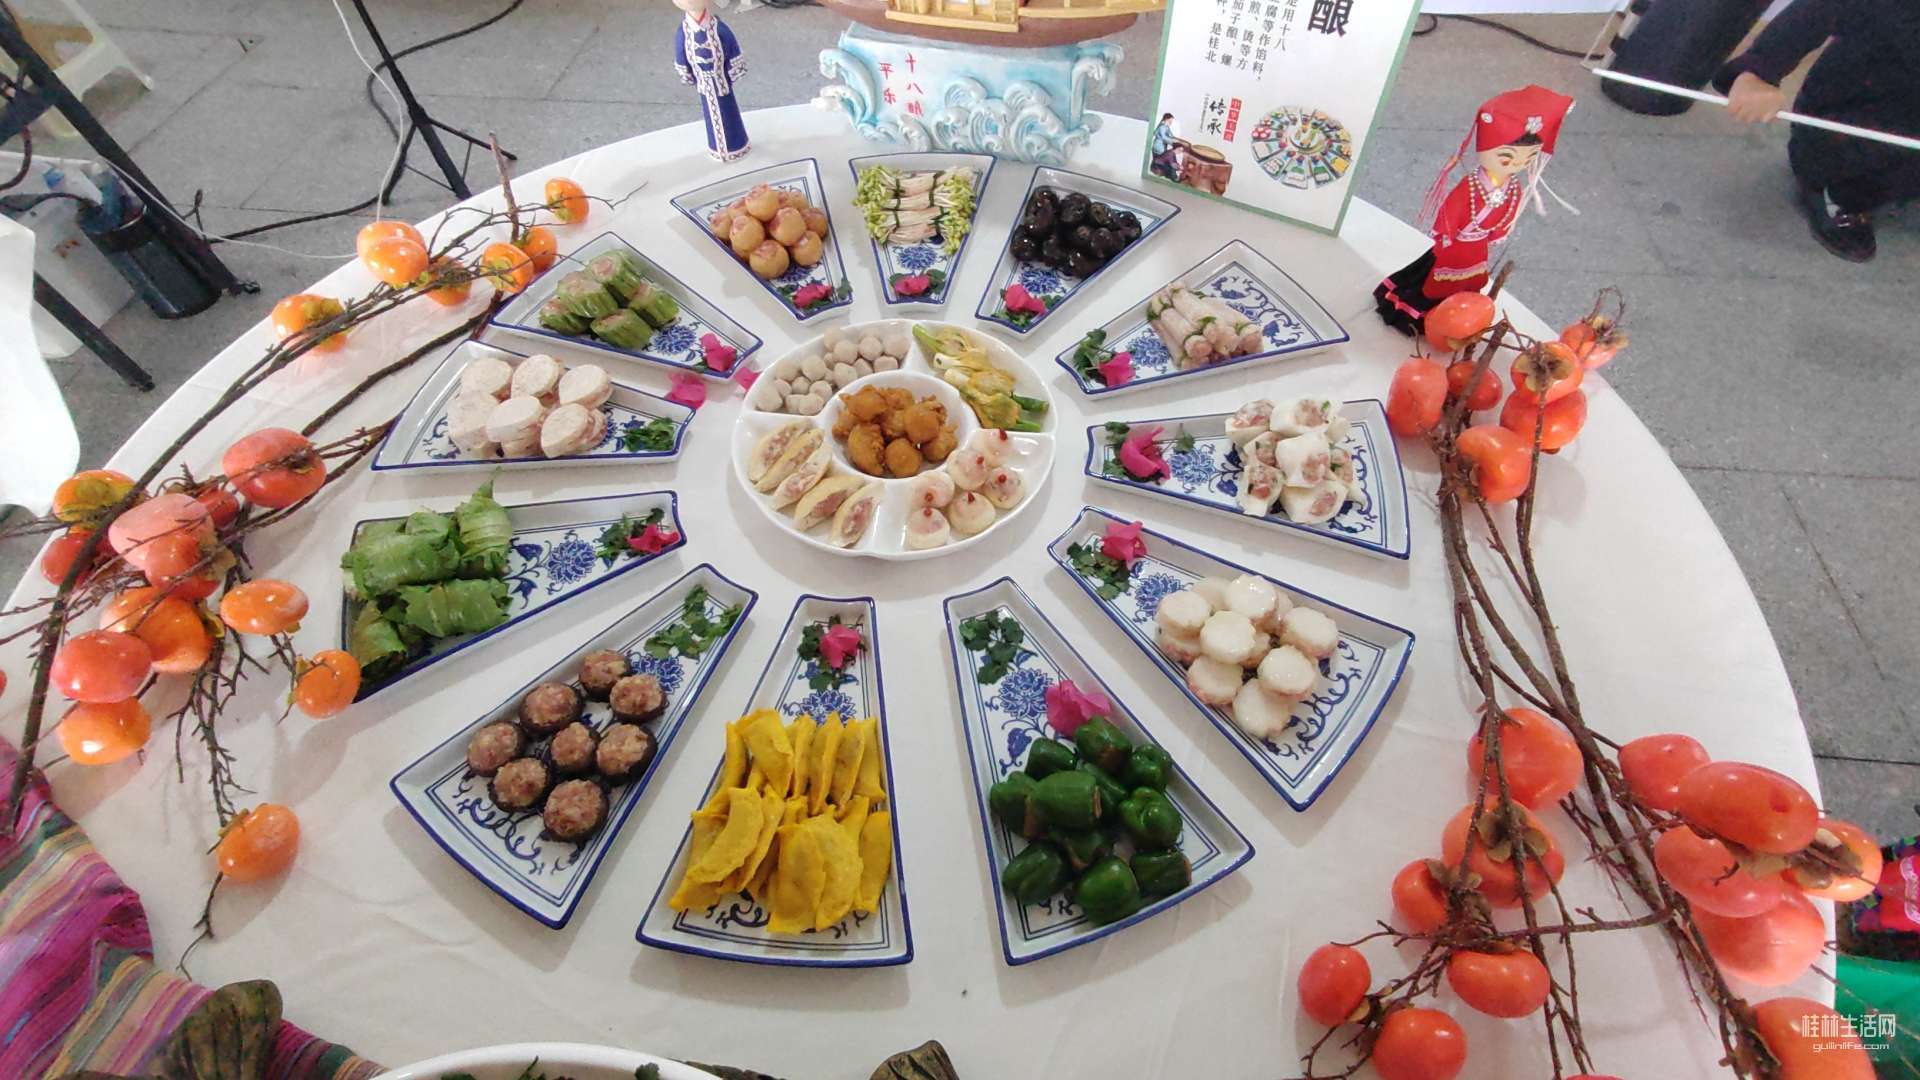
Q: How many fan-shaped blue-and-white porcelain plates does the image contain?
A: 12